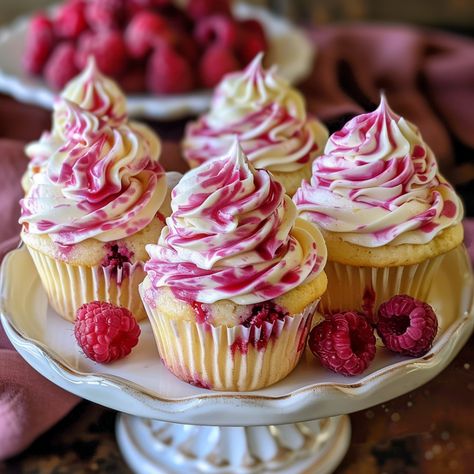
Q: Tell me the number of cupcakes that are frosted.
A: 5